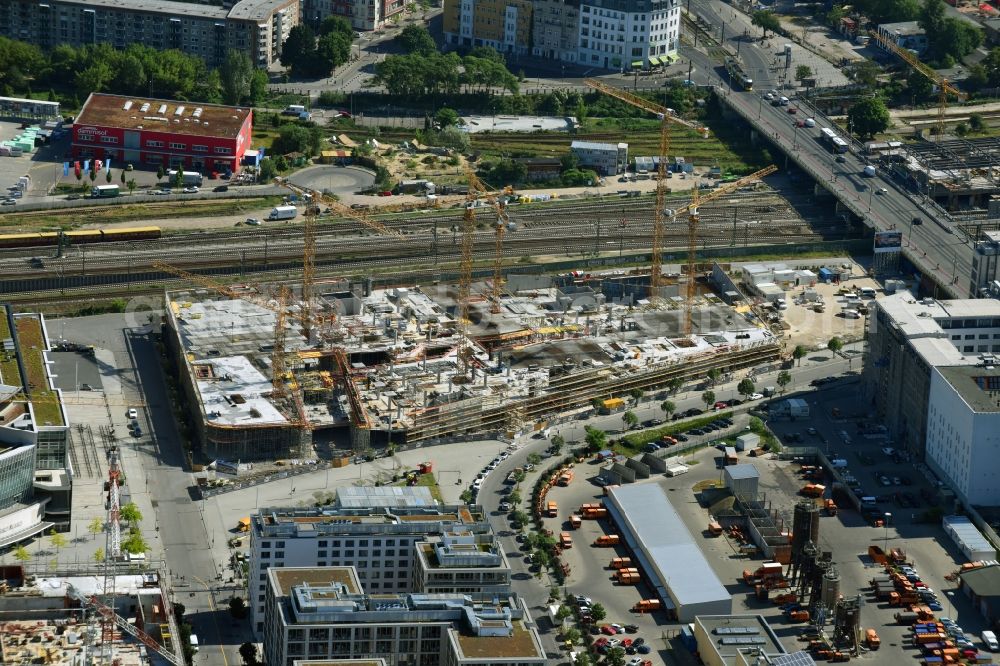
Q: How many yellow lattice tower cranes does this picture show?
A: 7